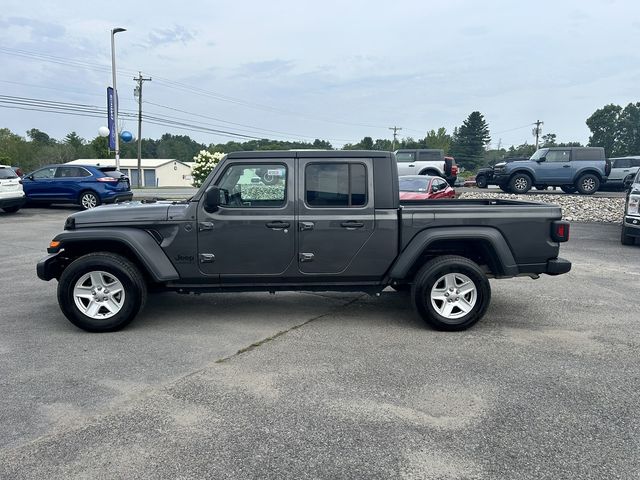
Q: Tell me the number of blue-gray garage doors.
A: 3